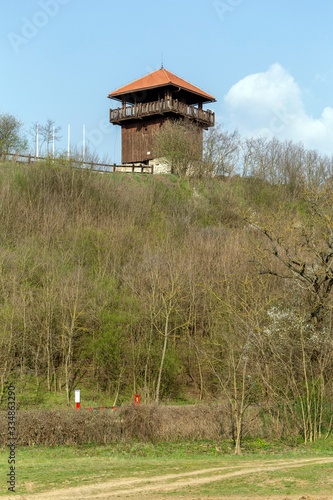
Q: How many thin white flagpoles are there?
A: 4